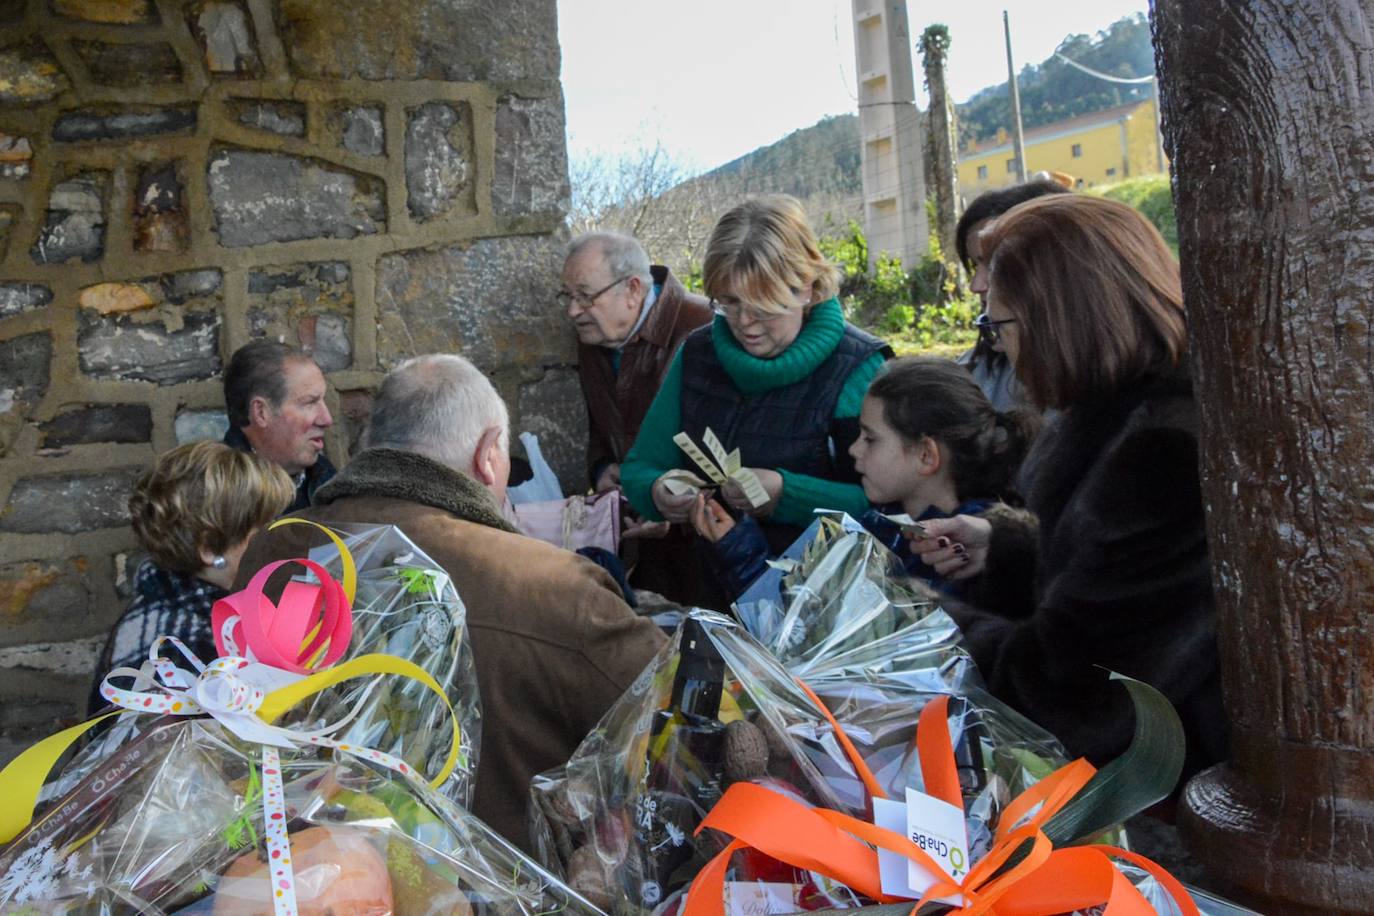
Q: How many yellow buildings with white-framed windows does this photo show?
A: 1